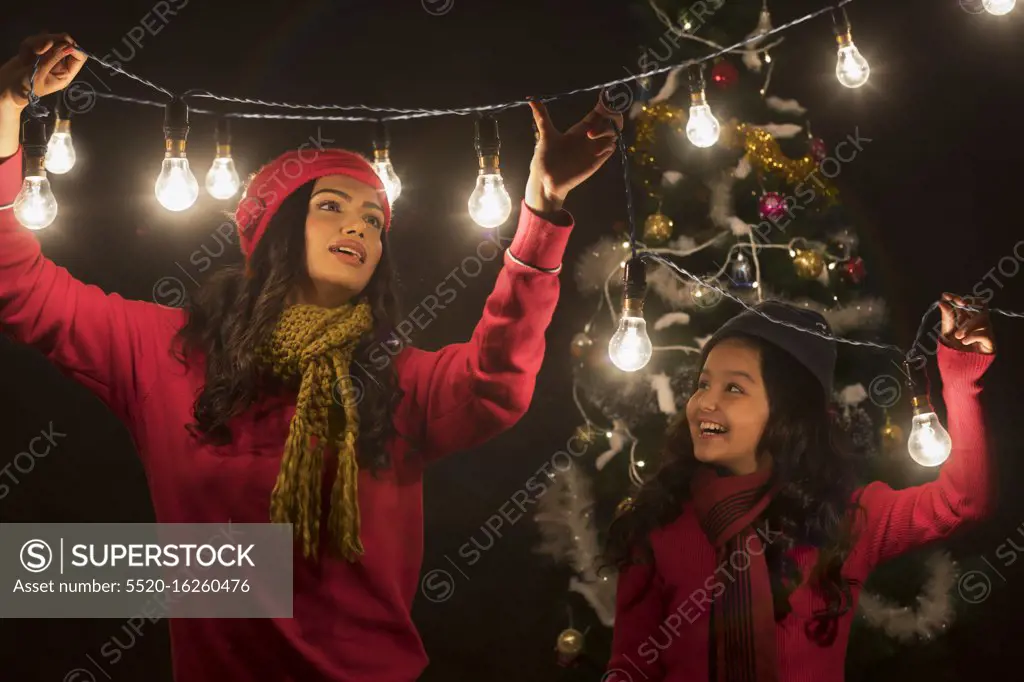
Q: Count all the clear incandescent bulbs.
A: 11